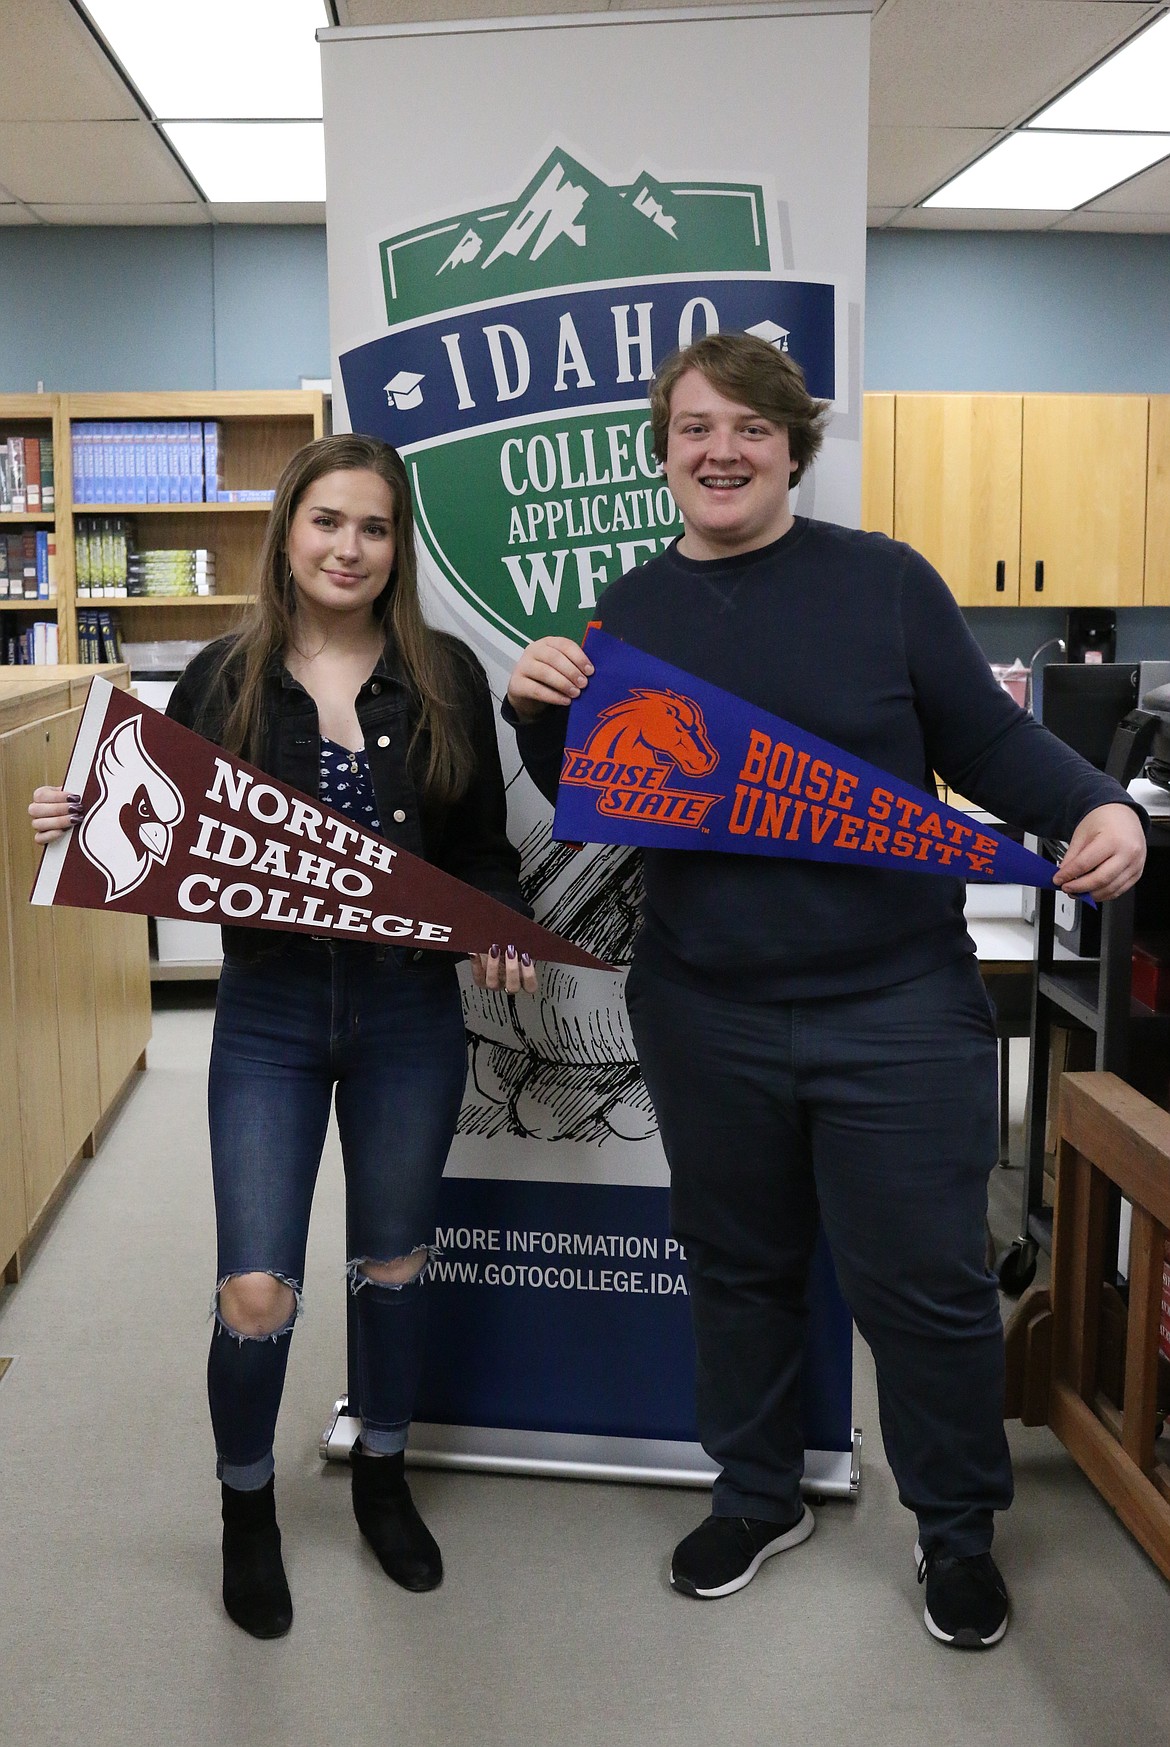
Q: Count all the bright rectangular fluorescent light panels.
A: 4